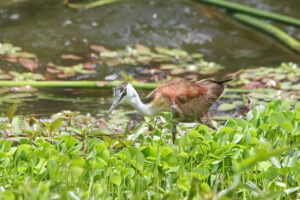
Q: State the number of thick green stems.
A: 3